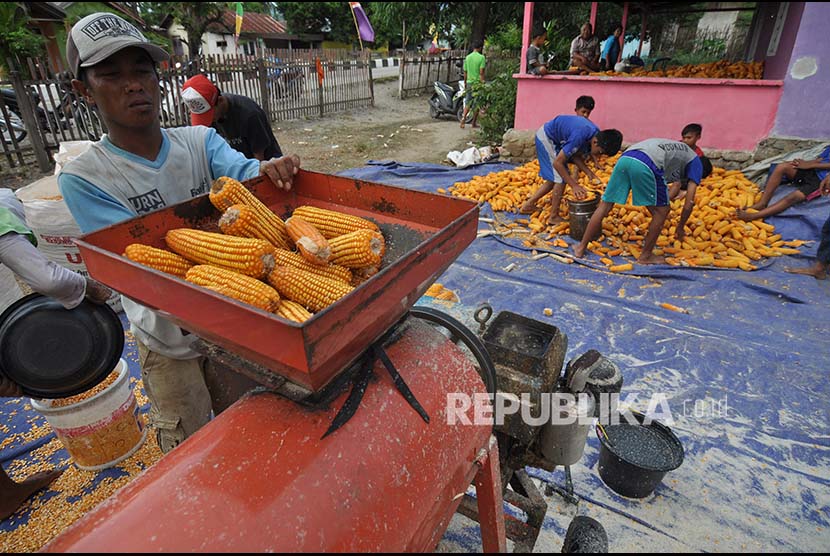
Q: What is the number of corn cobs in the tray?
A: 12